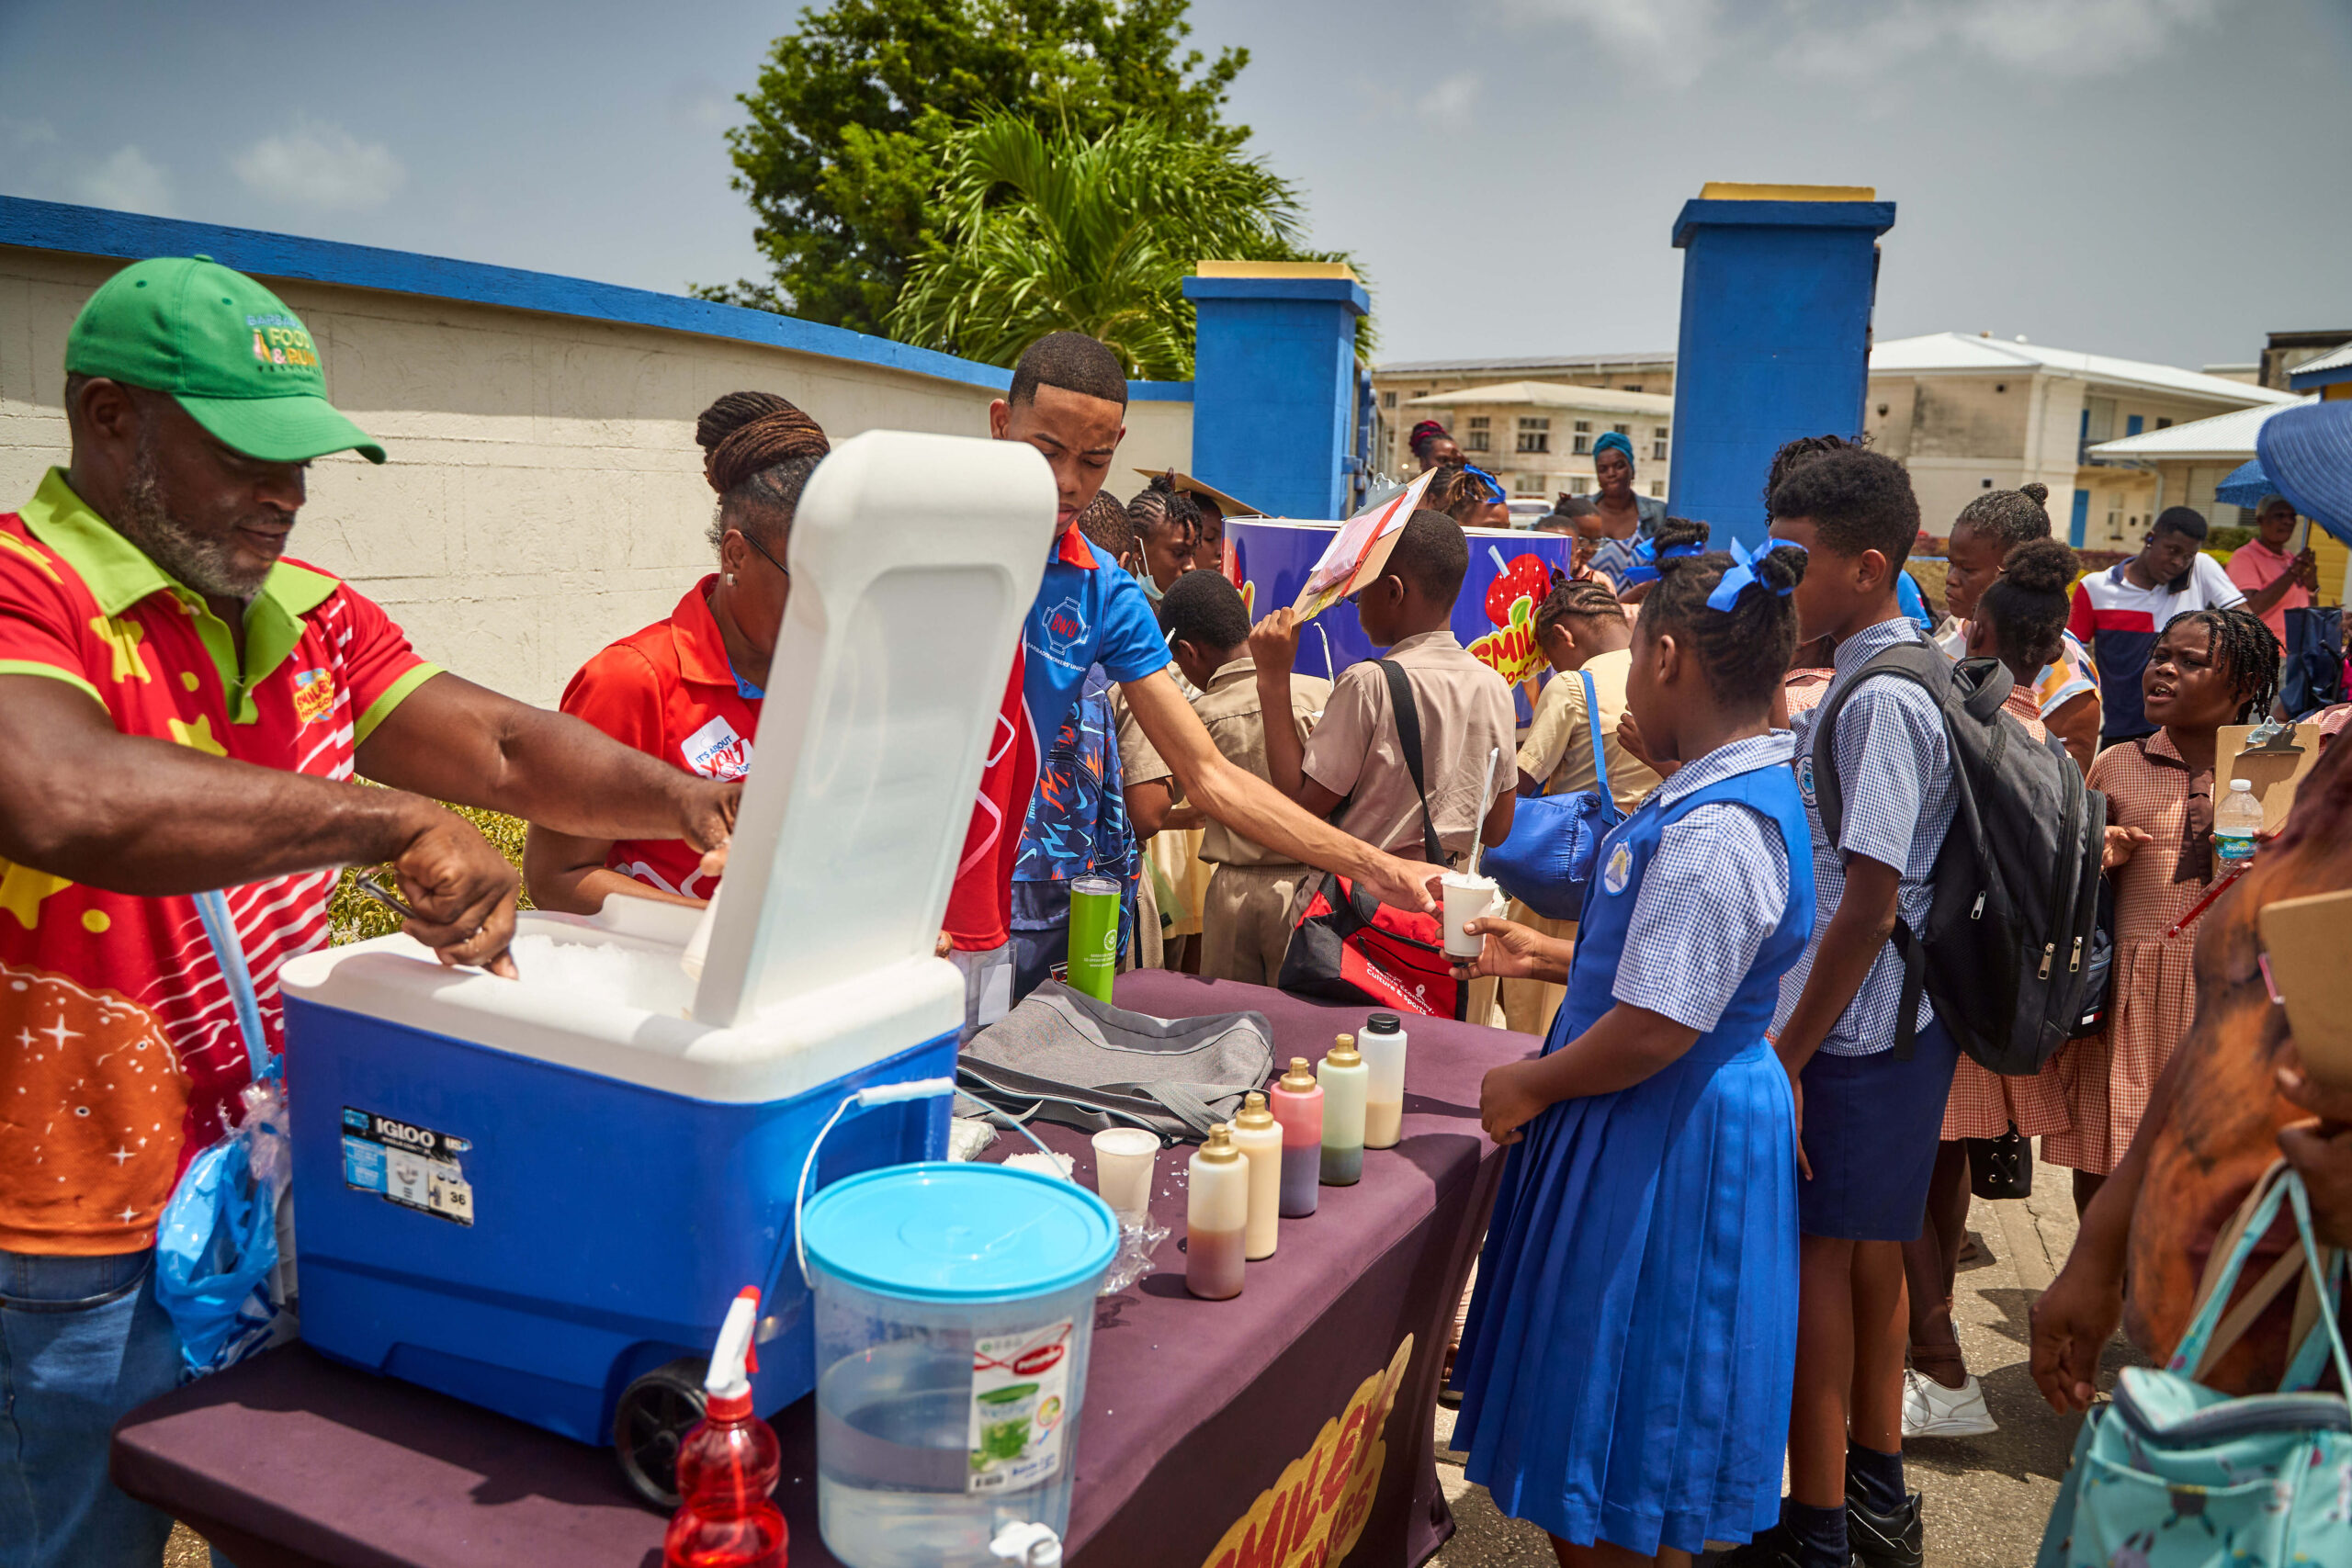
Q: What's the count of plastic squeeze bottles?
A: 5